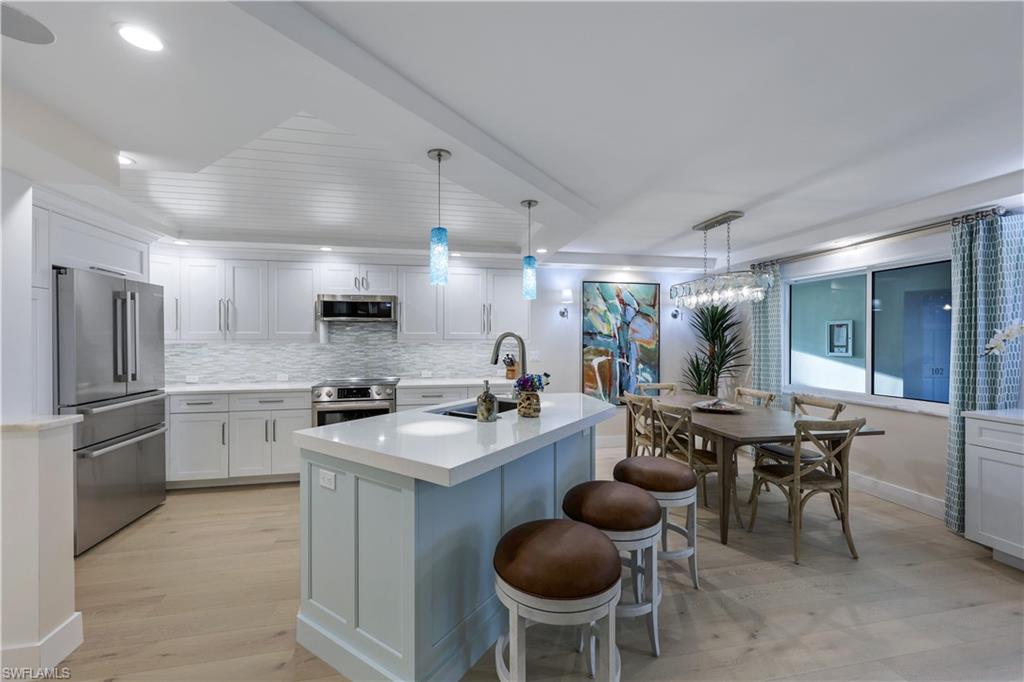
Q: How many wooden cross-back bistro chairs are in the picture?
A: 6